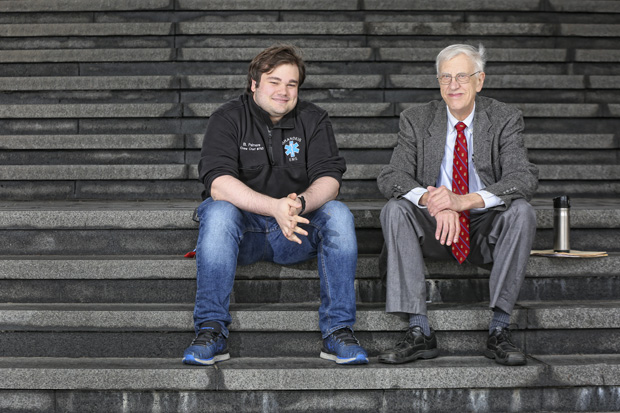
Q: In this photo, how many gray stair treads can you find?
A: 11